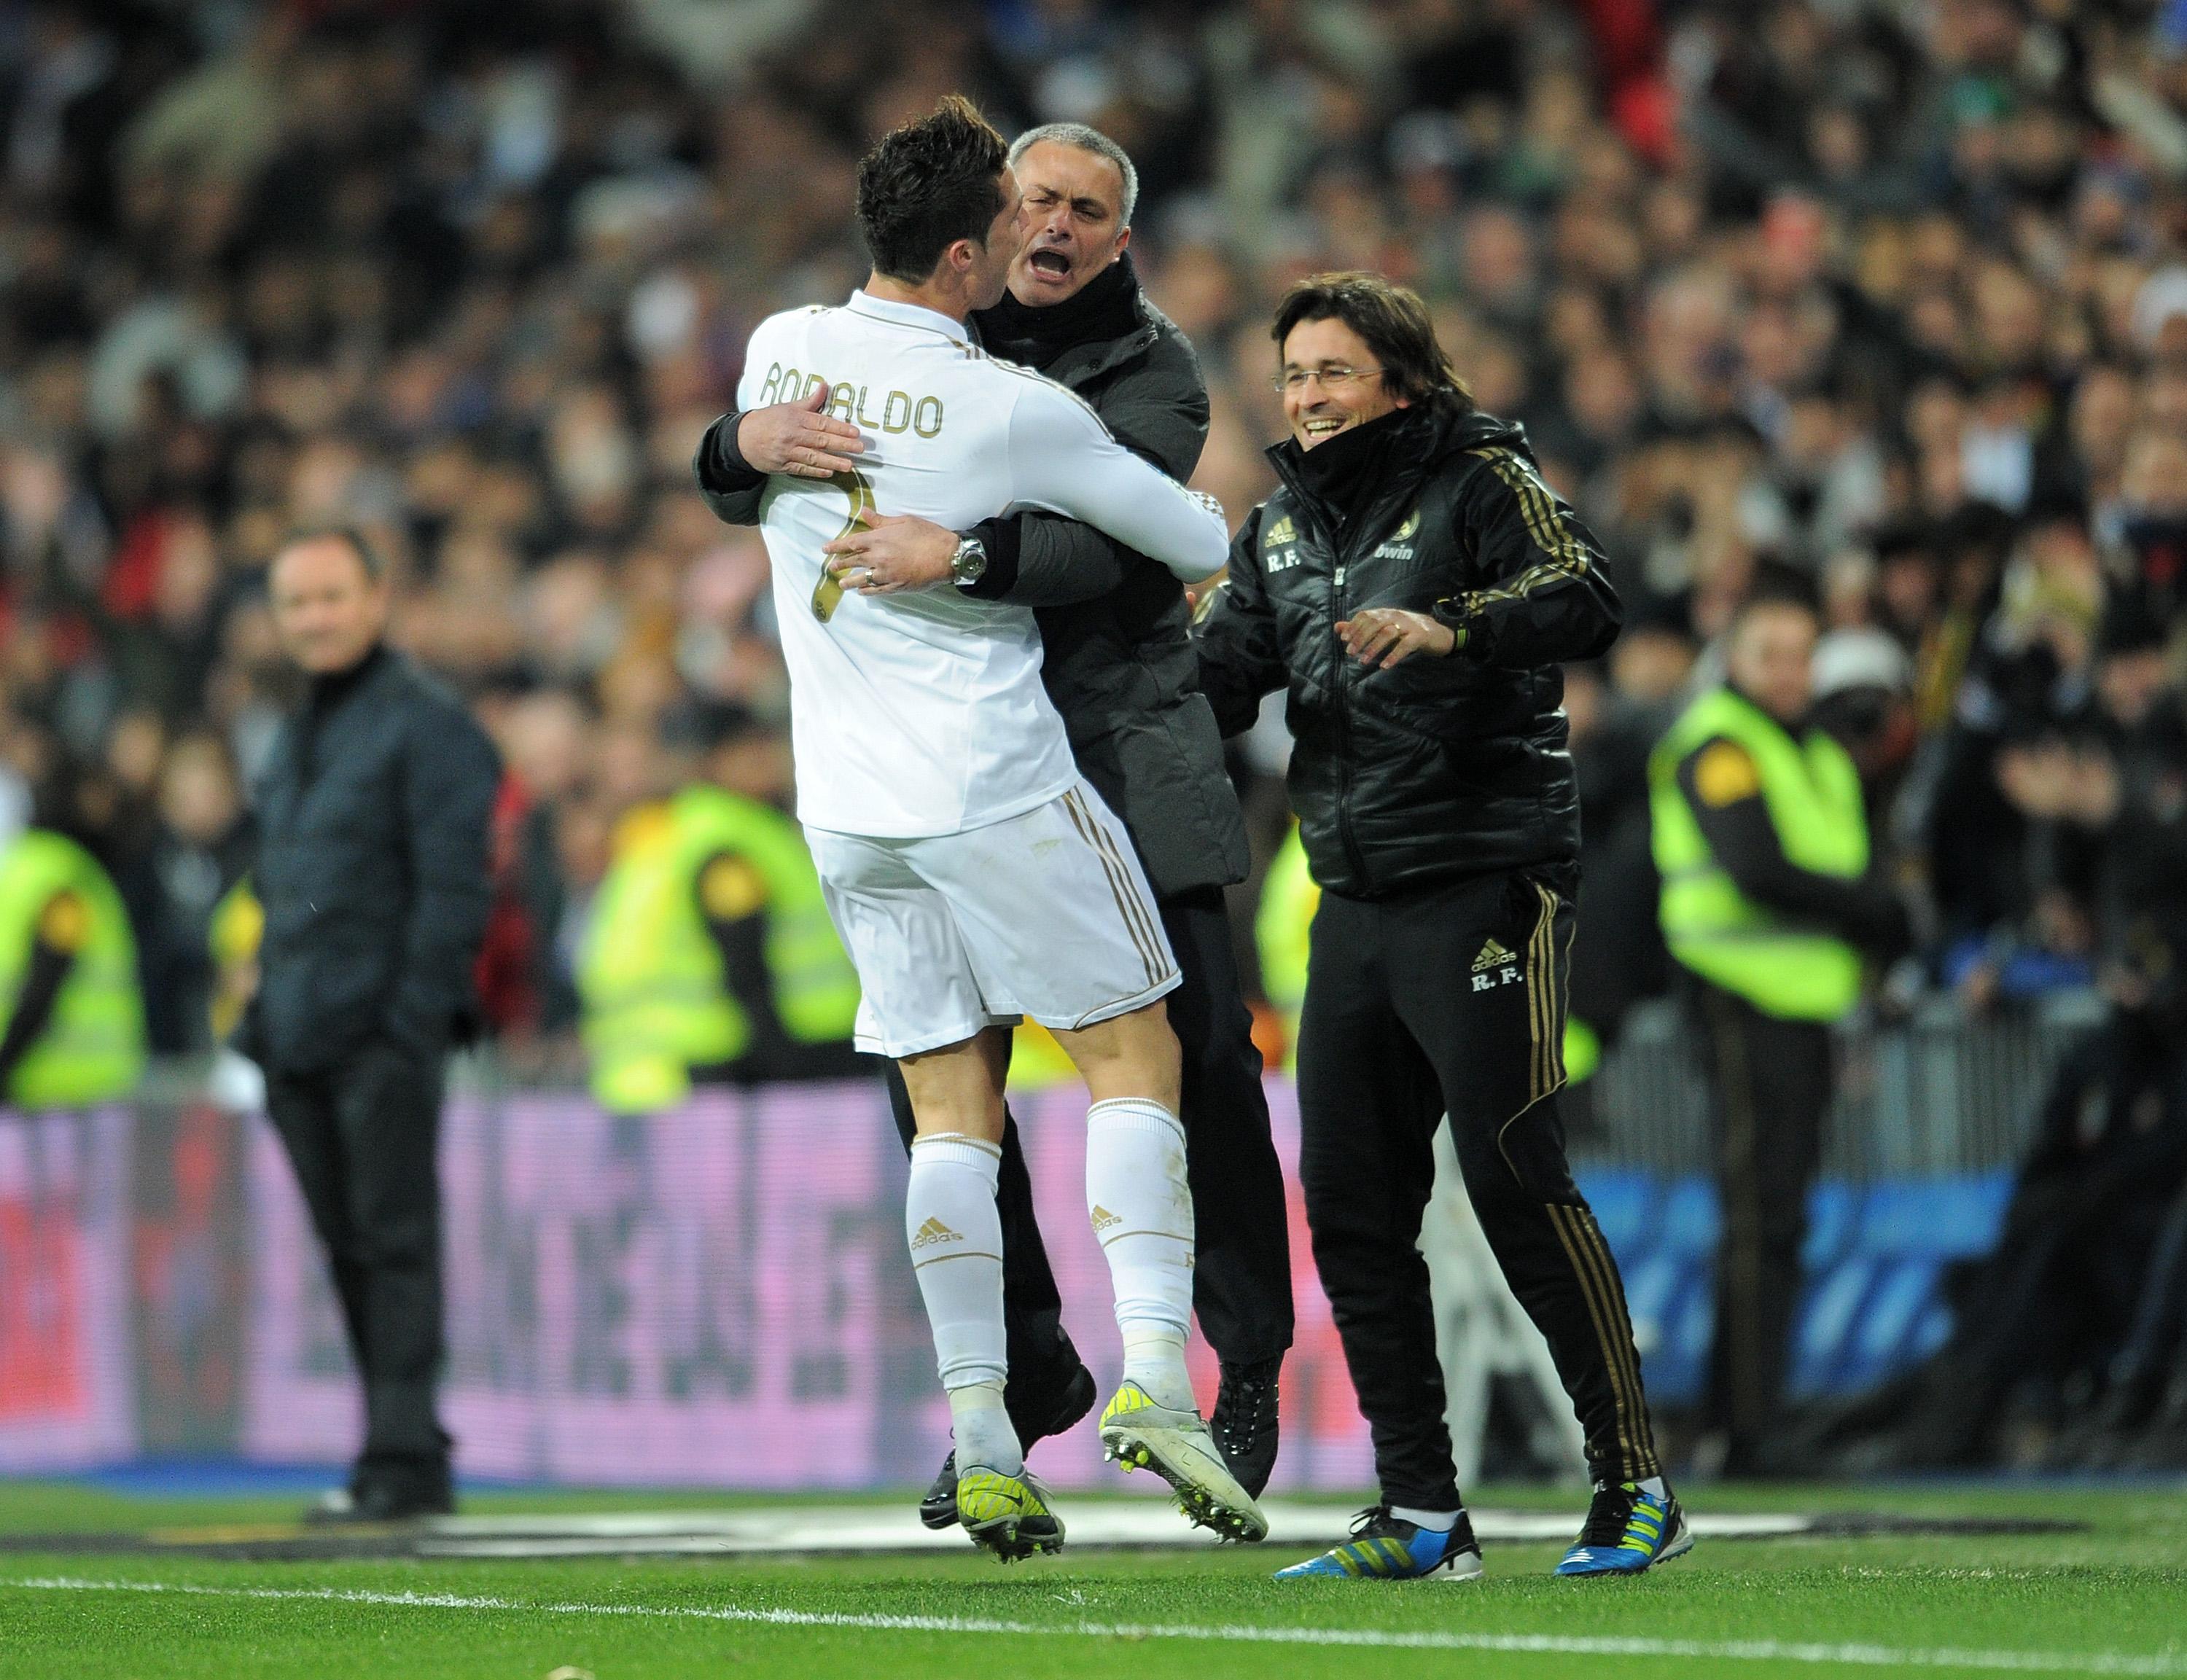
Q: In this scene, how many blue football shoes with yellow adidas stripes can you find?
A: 2